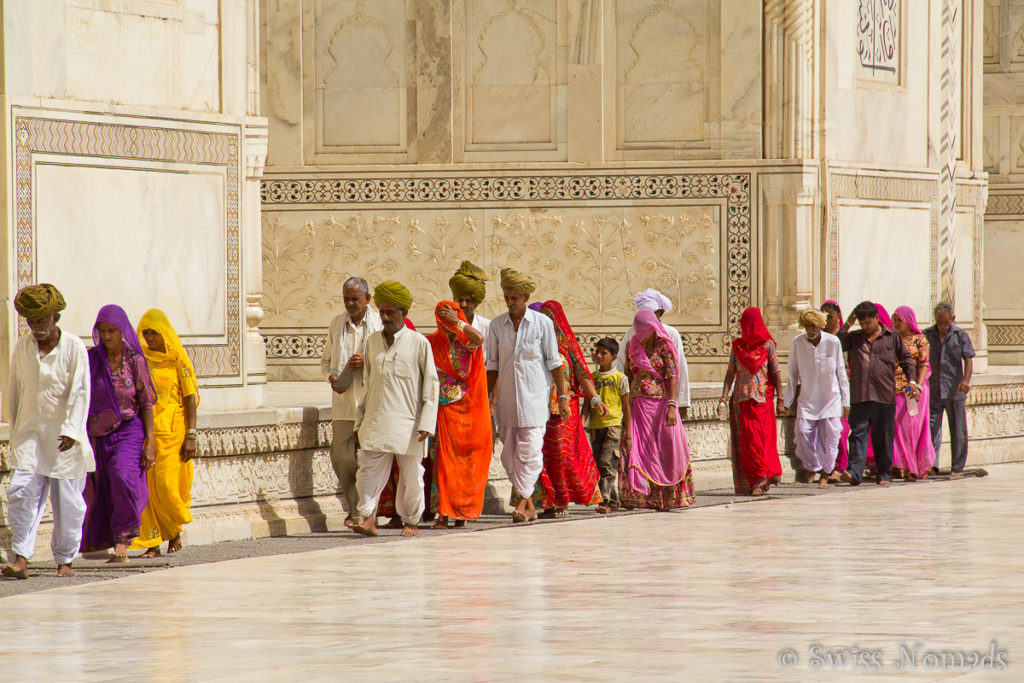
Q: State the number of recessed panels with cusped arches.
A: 3